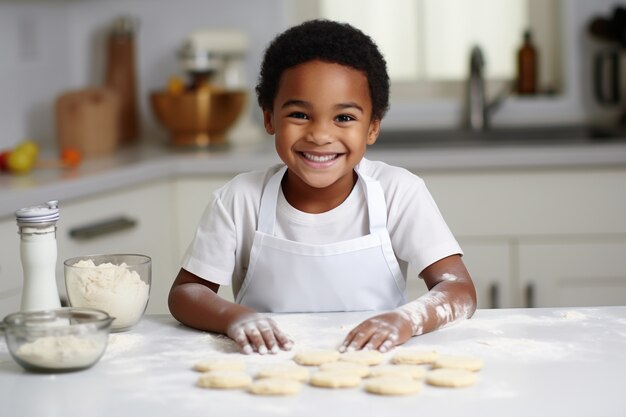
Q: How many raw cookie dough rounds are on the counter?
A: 13